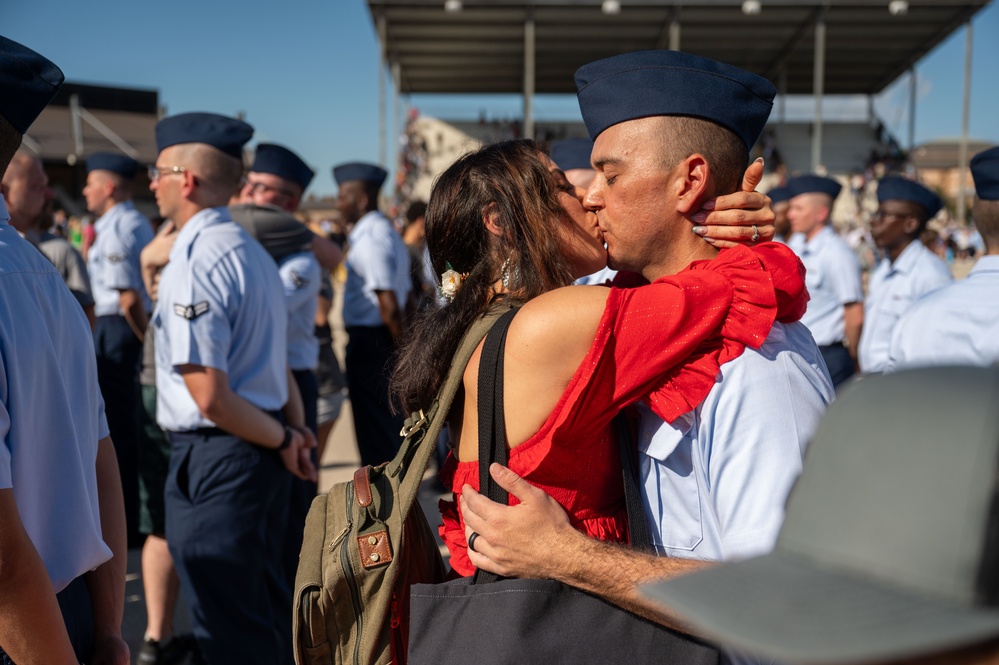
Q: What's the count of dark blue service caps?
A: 11